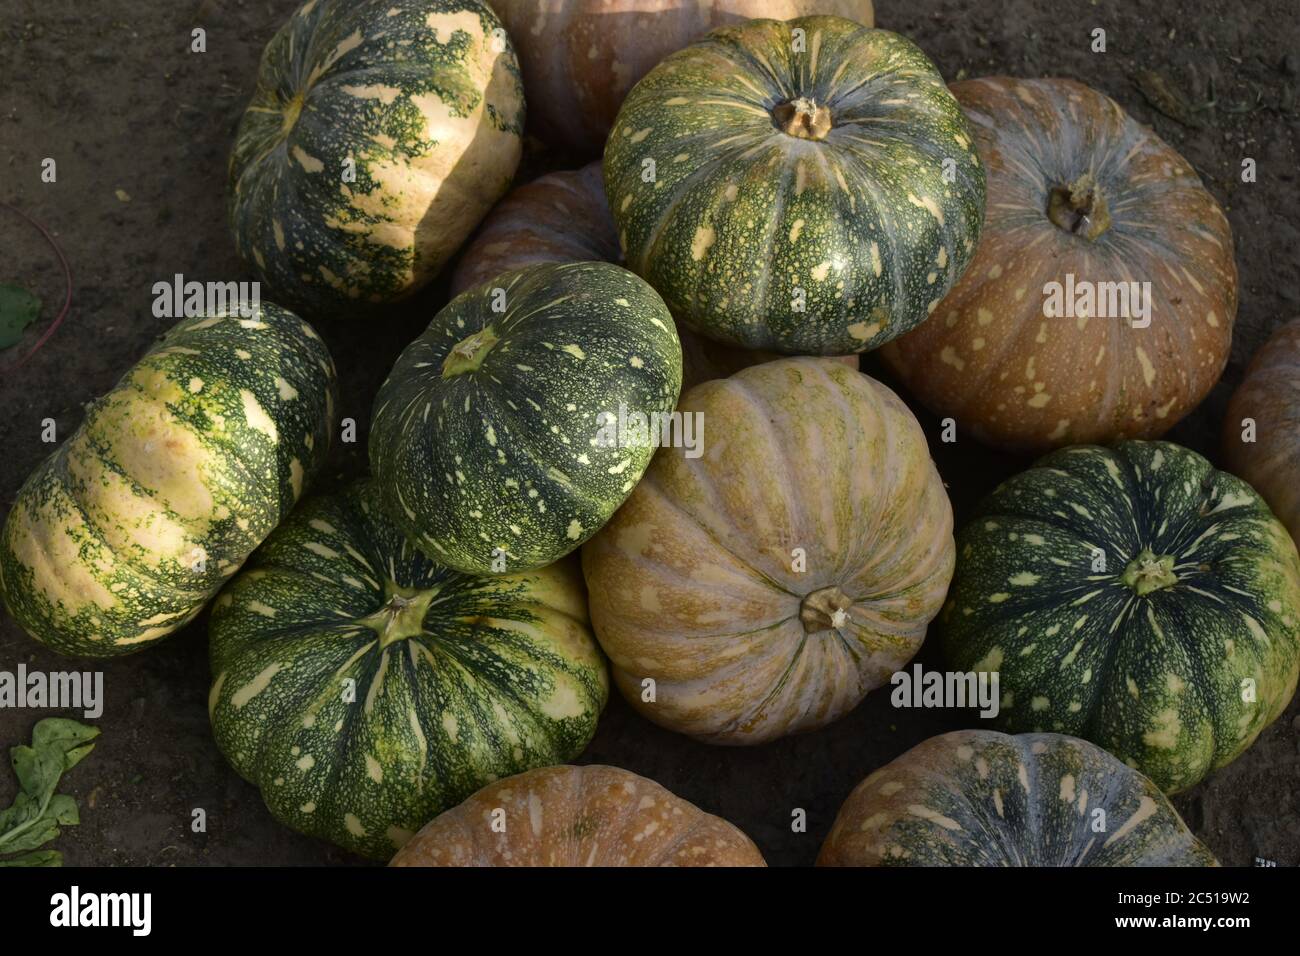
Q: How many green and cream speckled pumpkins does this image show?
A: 6